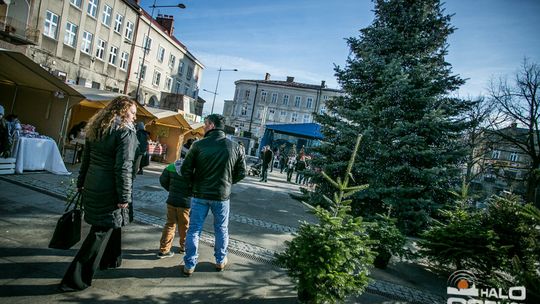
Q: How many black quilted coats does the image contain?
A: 1